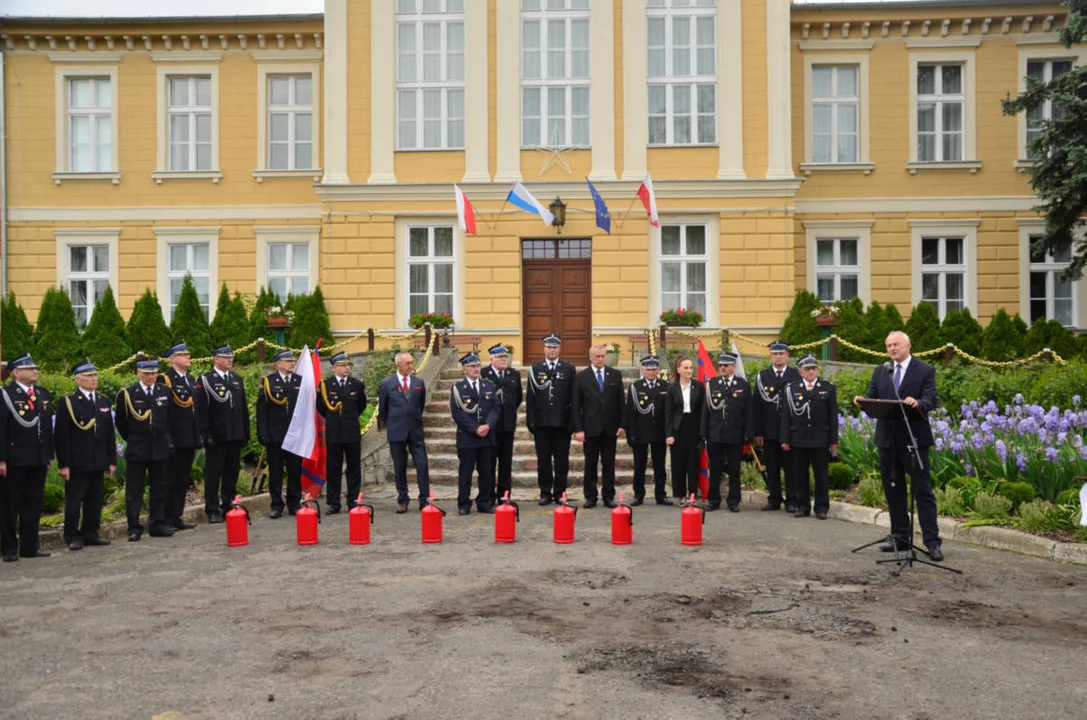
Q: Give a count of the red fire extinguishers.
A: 8